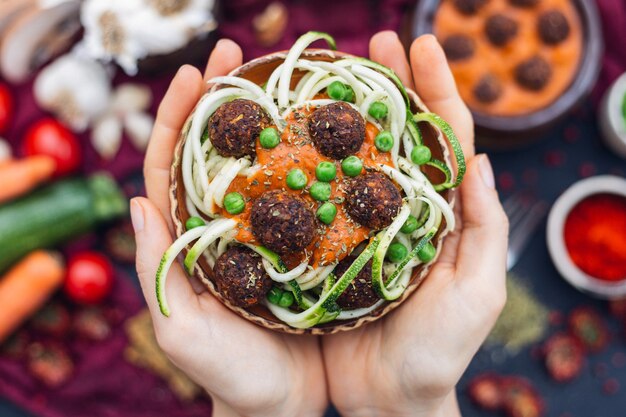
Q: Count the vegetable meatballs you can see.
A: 13